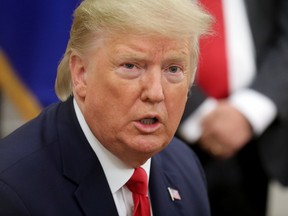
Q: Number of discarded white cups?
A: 0